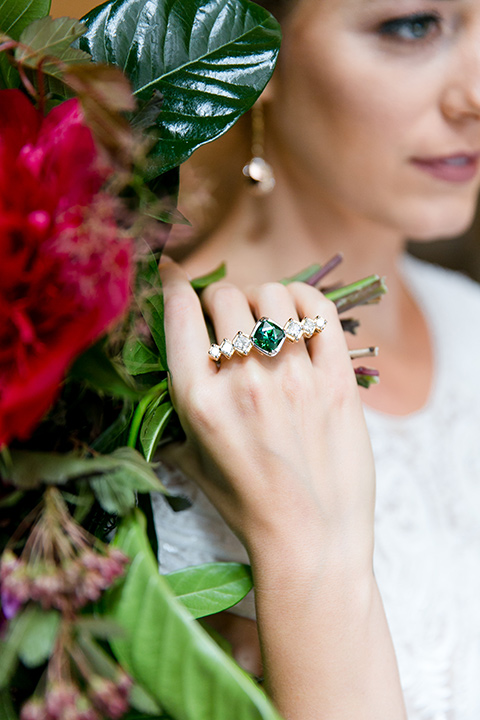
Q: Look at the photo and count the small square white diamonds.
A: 6